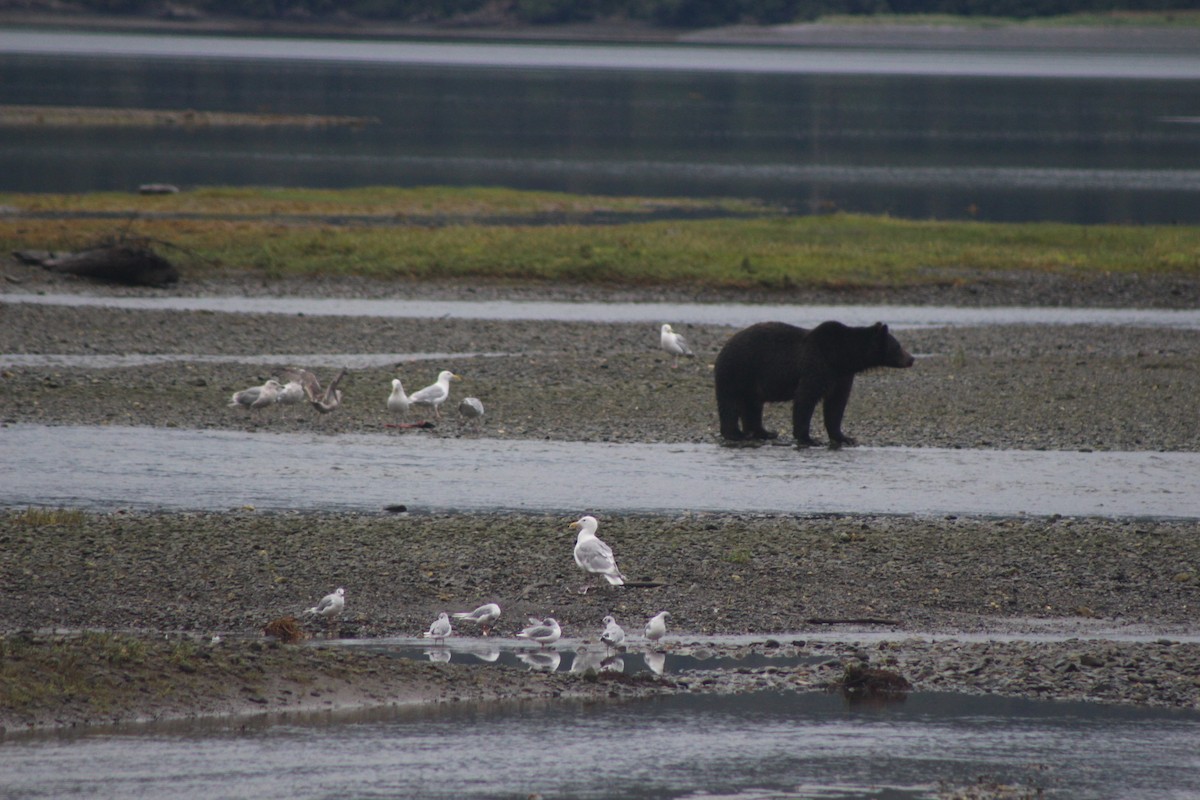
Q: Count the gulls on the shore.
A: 14